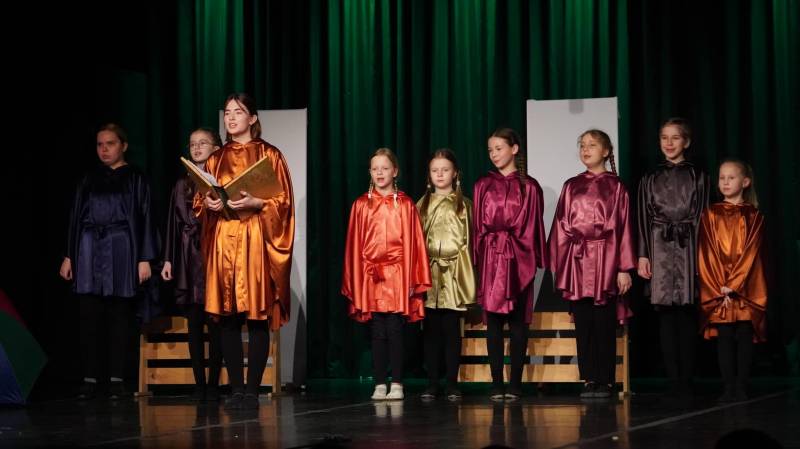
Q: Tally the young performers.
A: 9